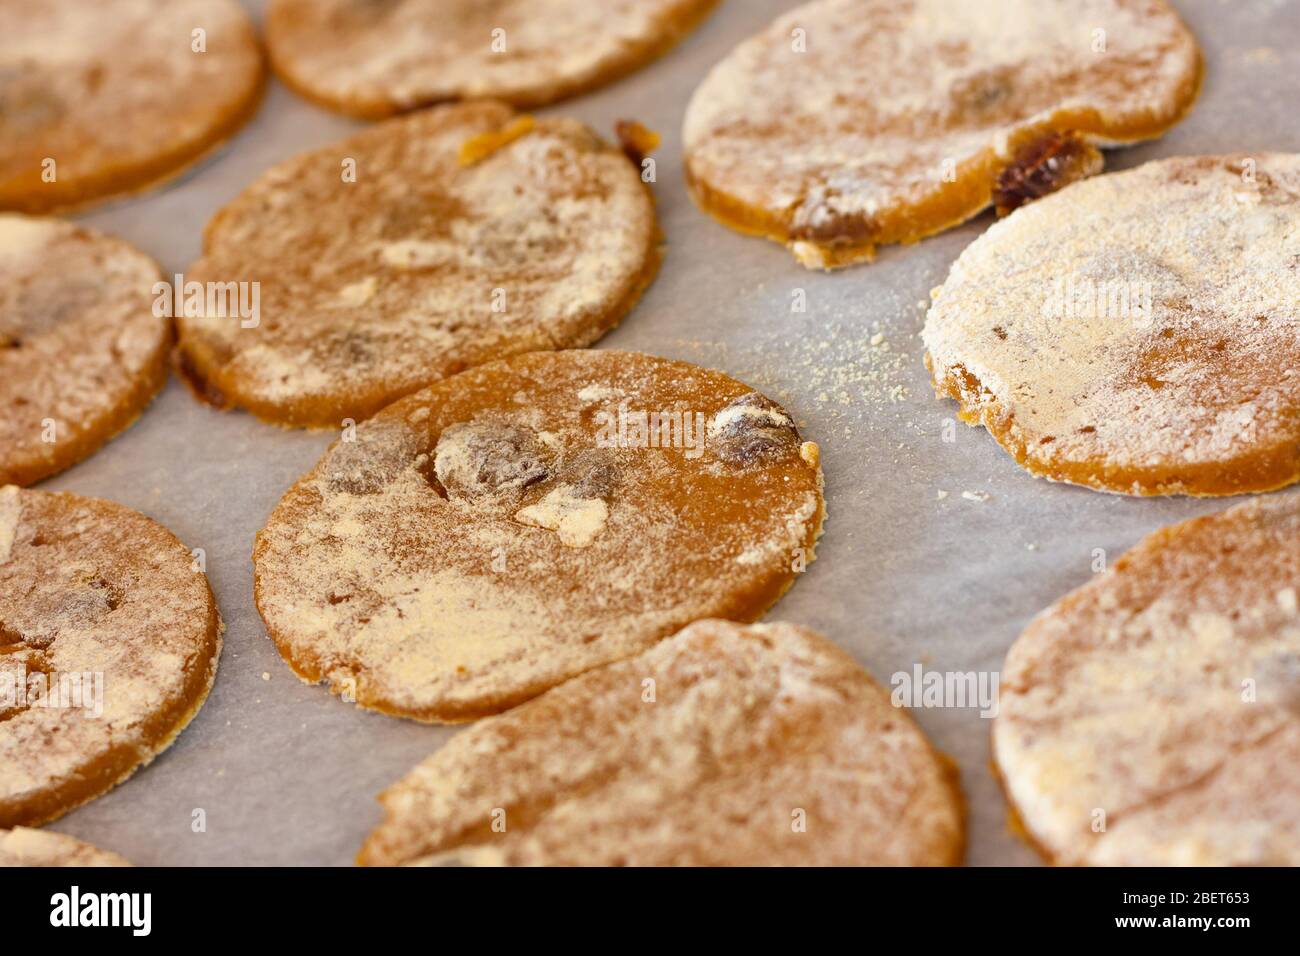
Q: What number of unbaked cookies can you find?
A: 11